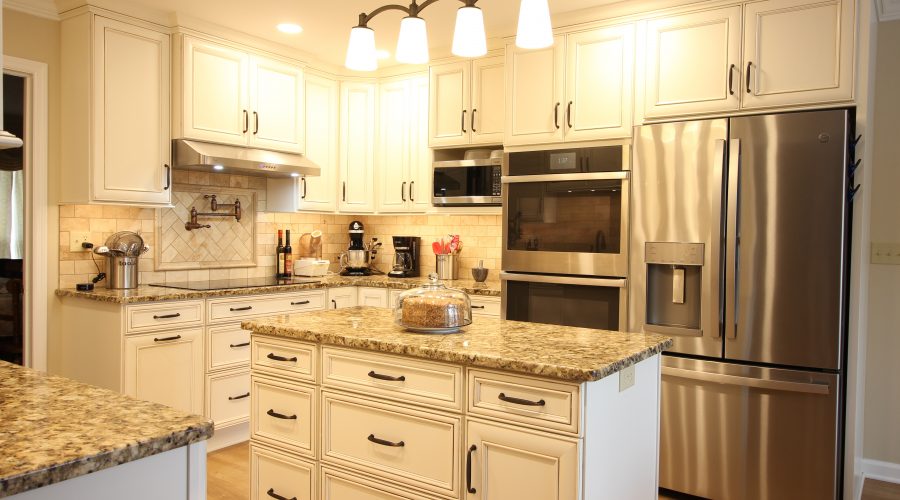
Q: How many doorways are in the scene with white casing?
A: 1